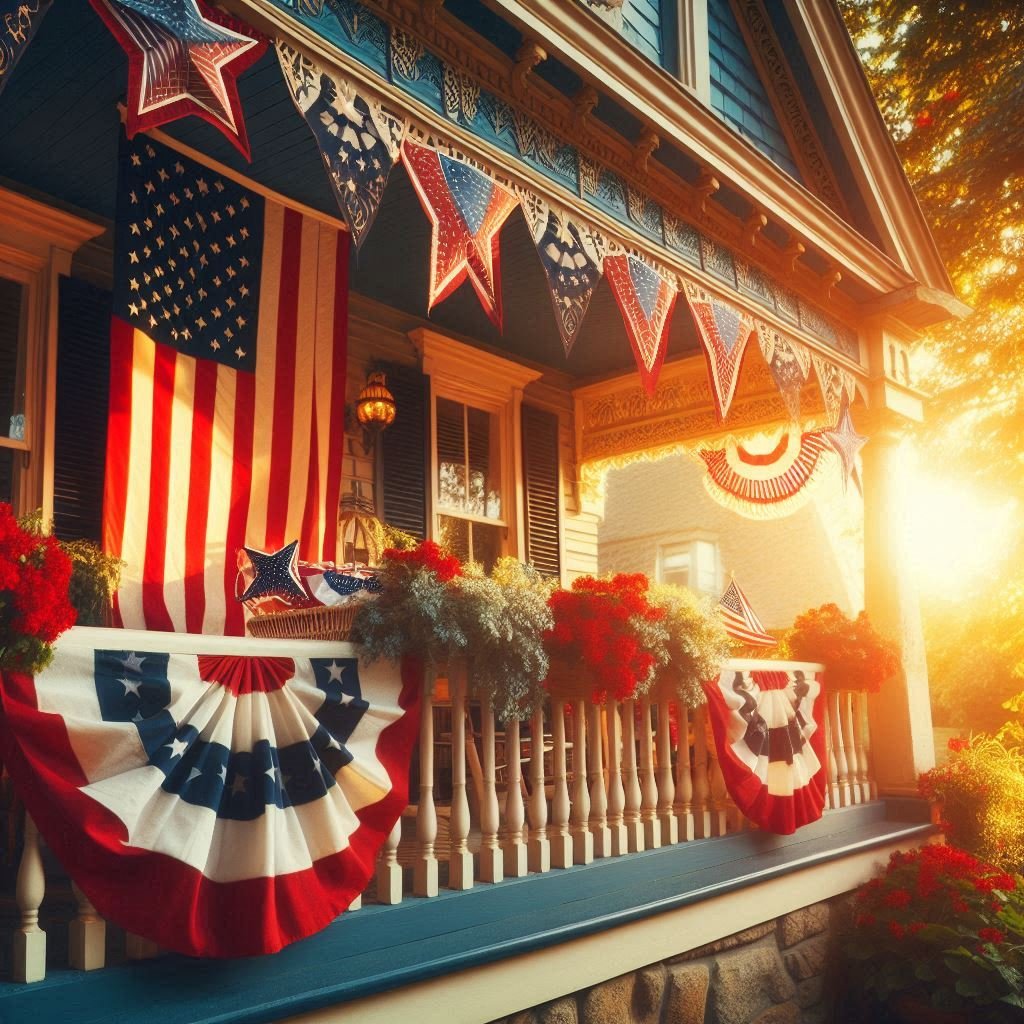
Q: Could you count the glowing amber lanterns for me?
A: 1